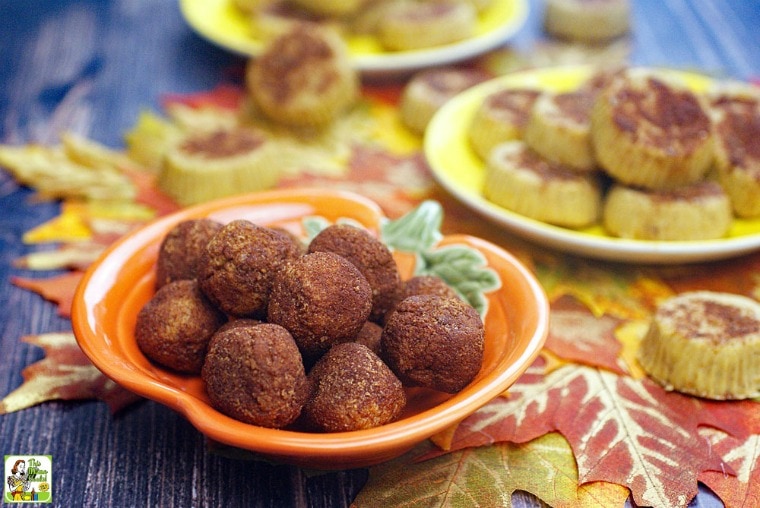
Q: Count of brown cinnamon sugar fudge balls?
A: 12